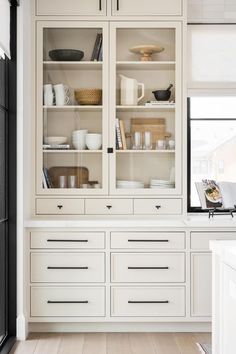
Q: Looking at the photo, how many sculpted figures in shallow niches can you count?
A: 0